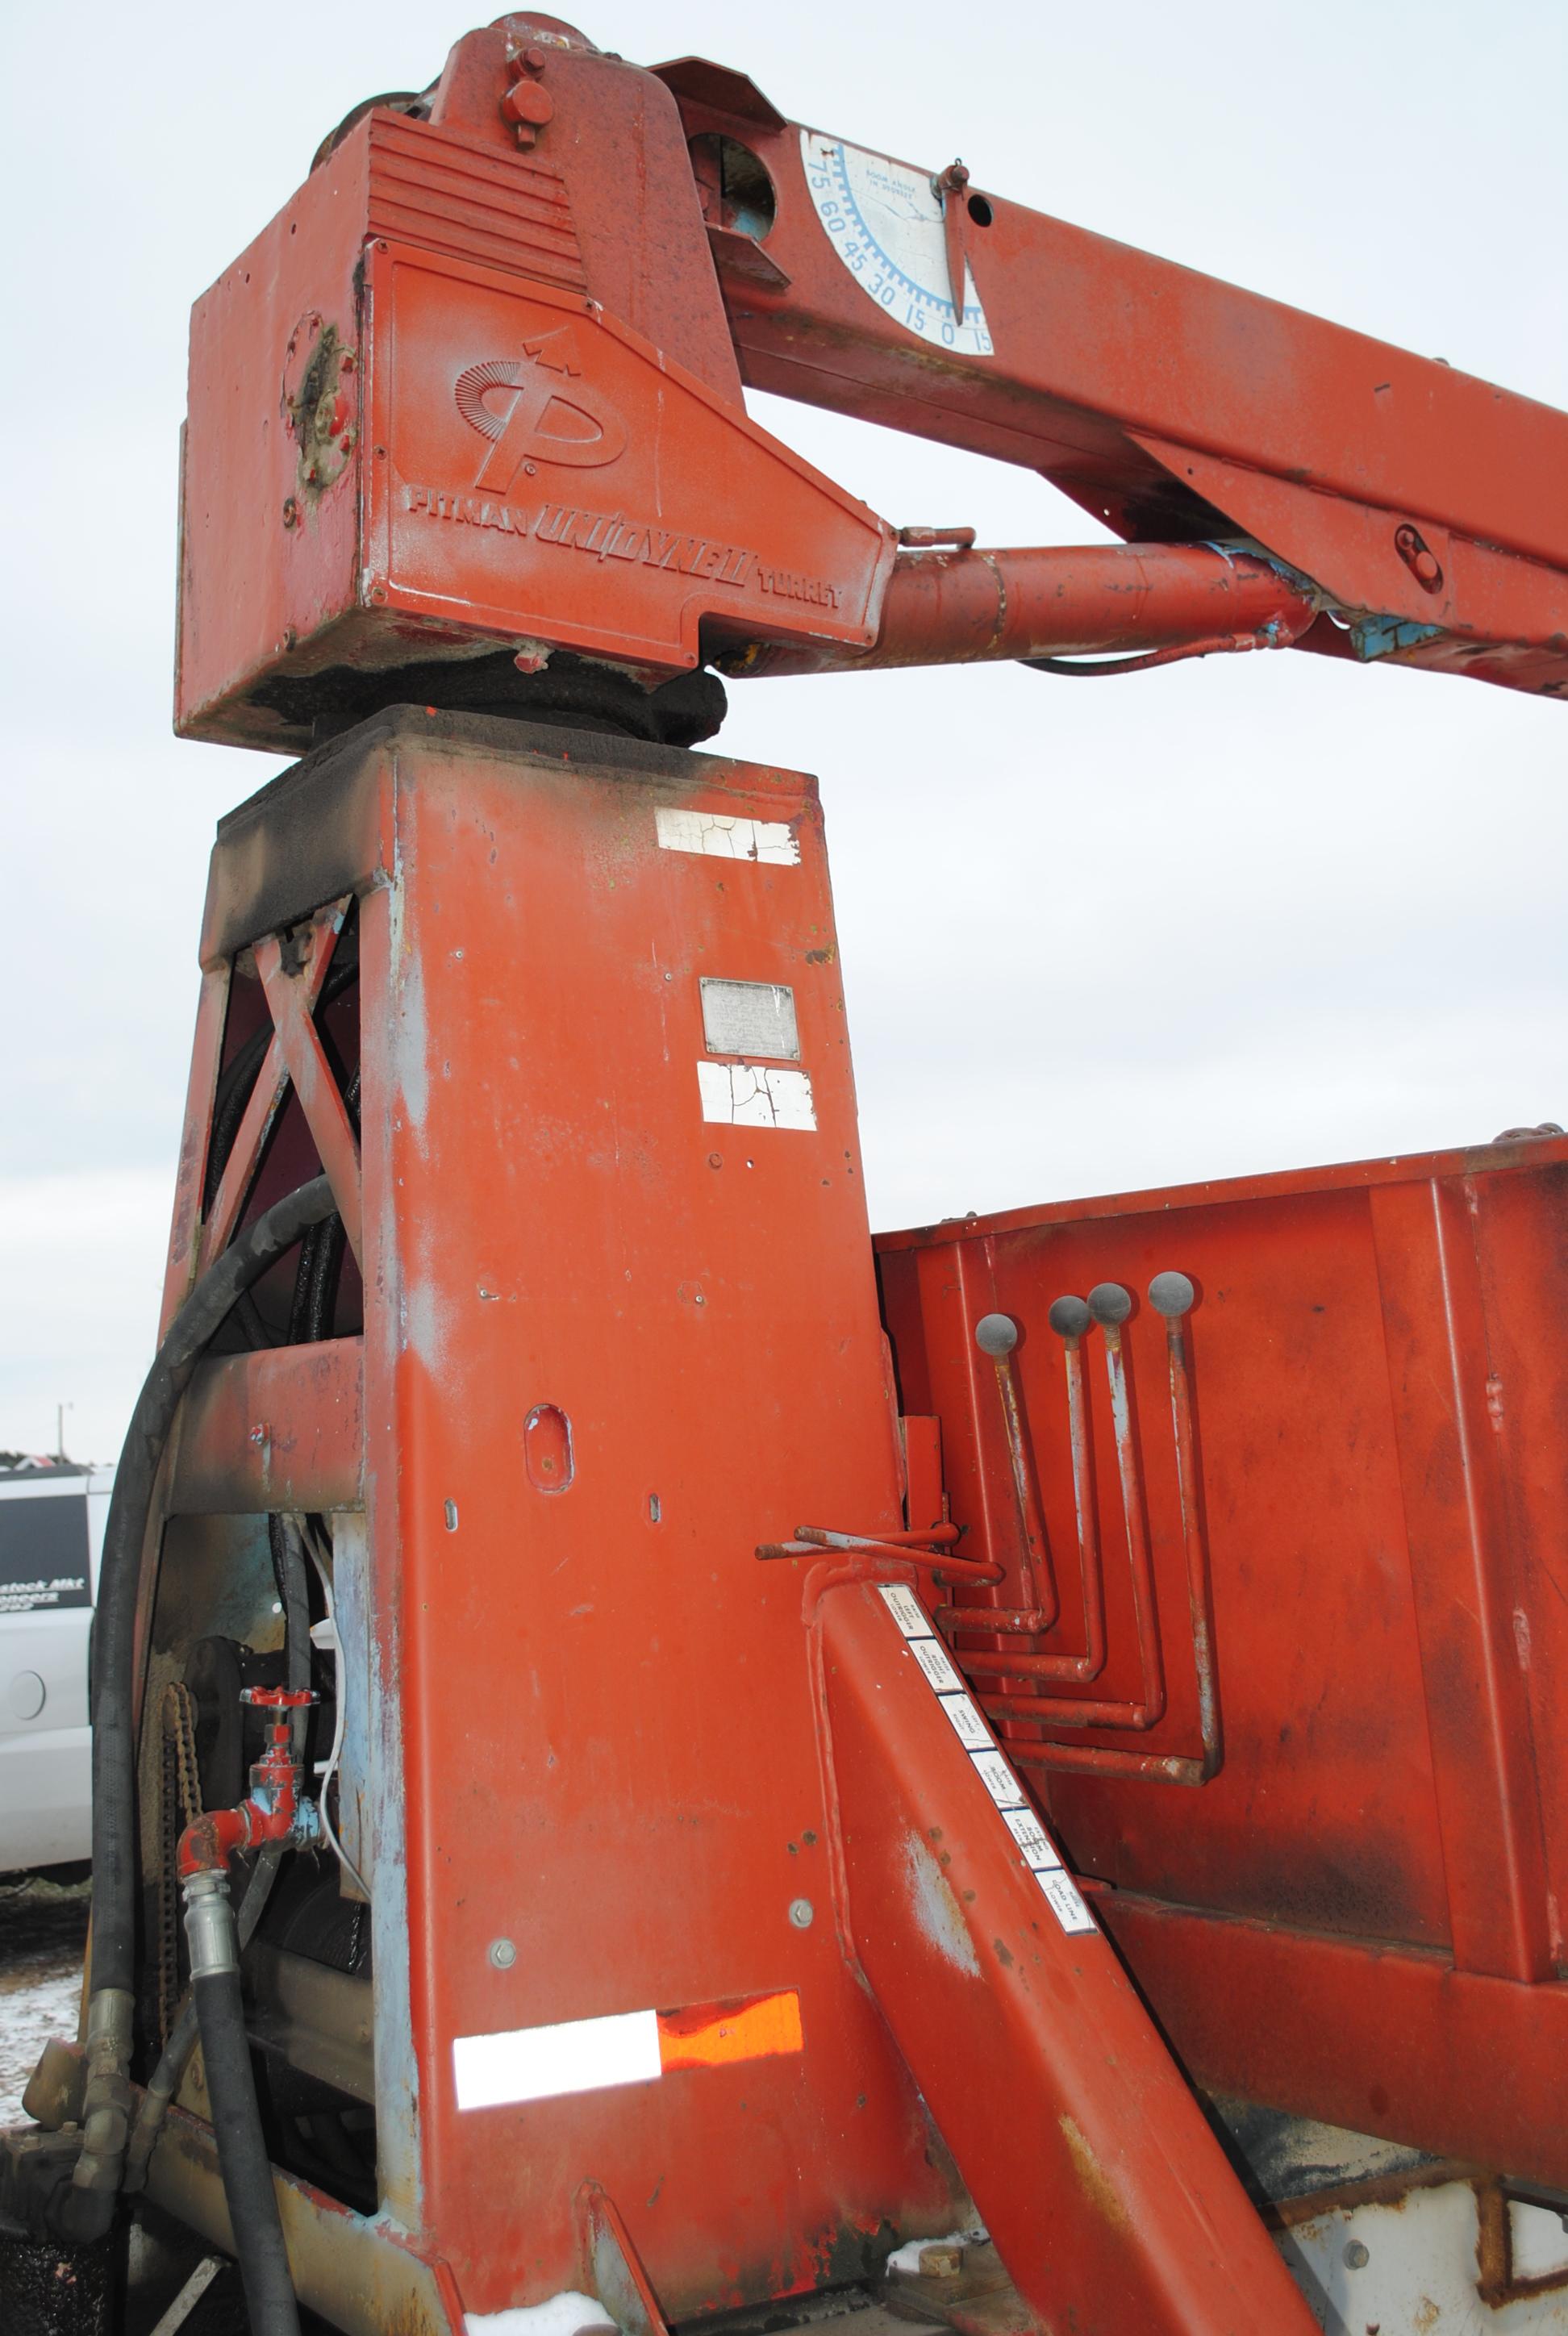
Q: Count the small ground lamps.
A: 0